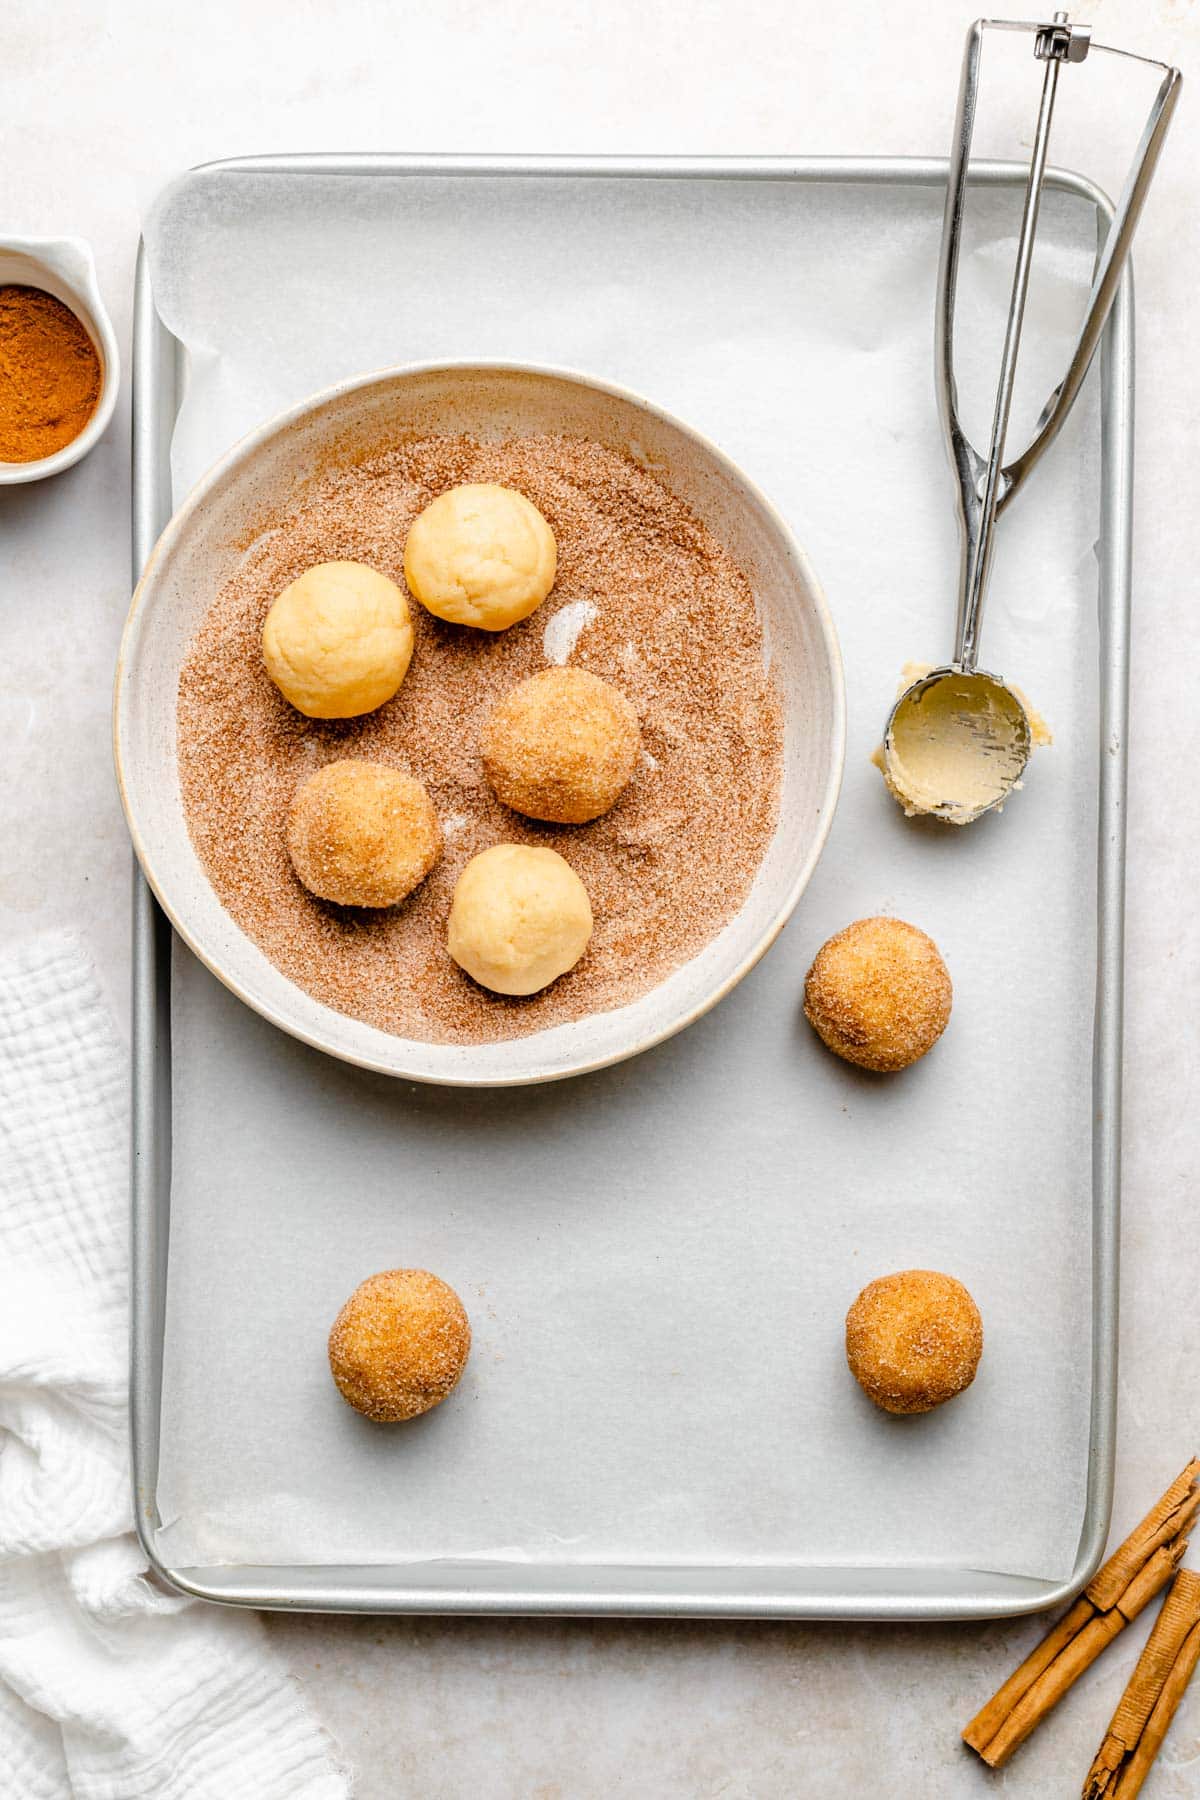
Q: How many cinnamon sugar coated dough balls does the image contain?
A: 5